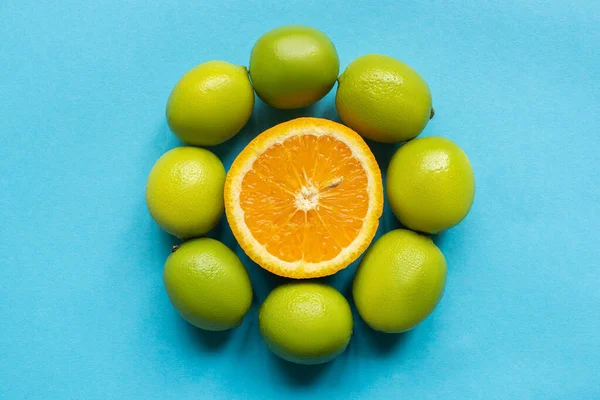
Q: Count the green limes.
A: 8